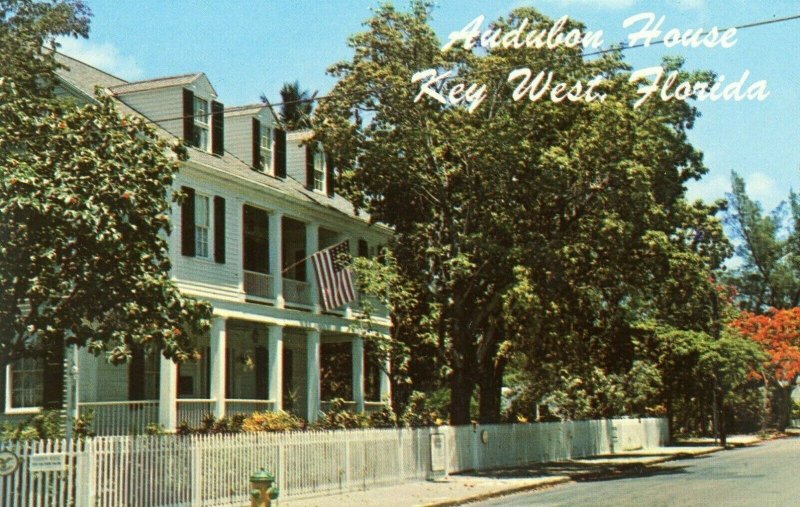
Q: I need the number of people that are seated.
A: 0